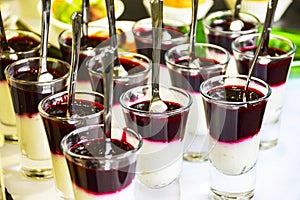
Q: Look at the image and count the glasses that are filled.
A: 12